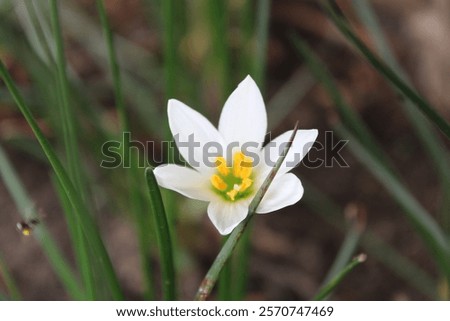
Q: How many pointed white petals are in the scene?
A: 6